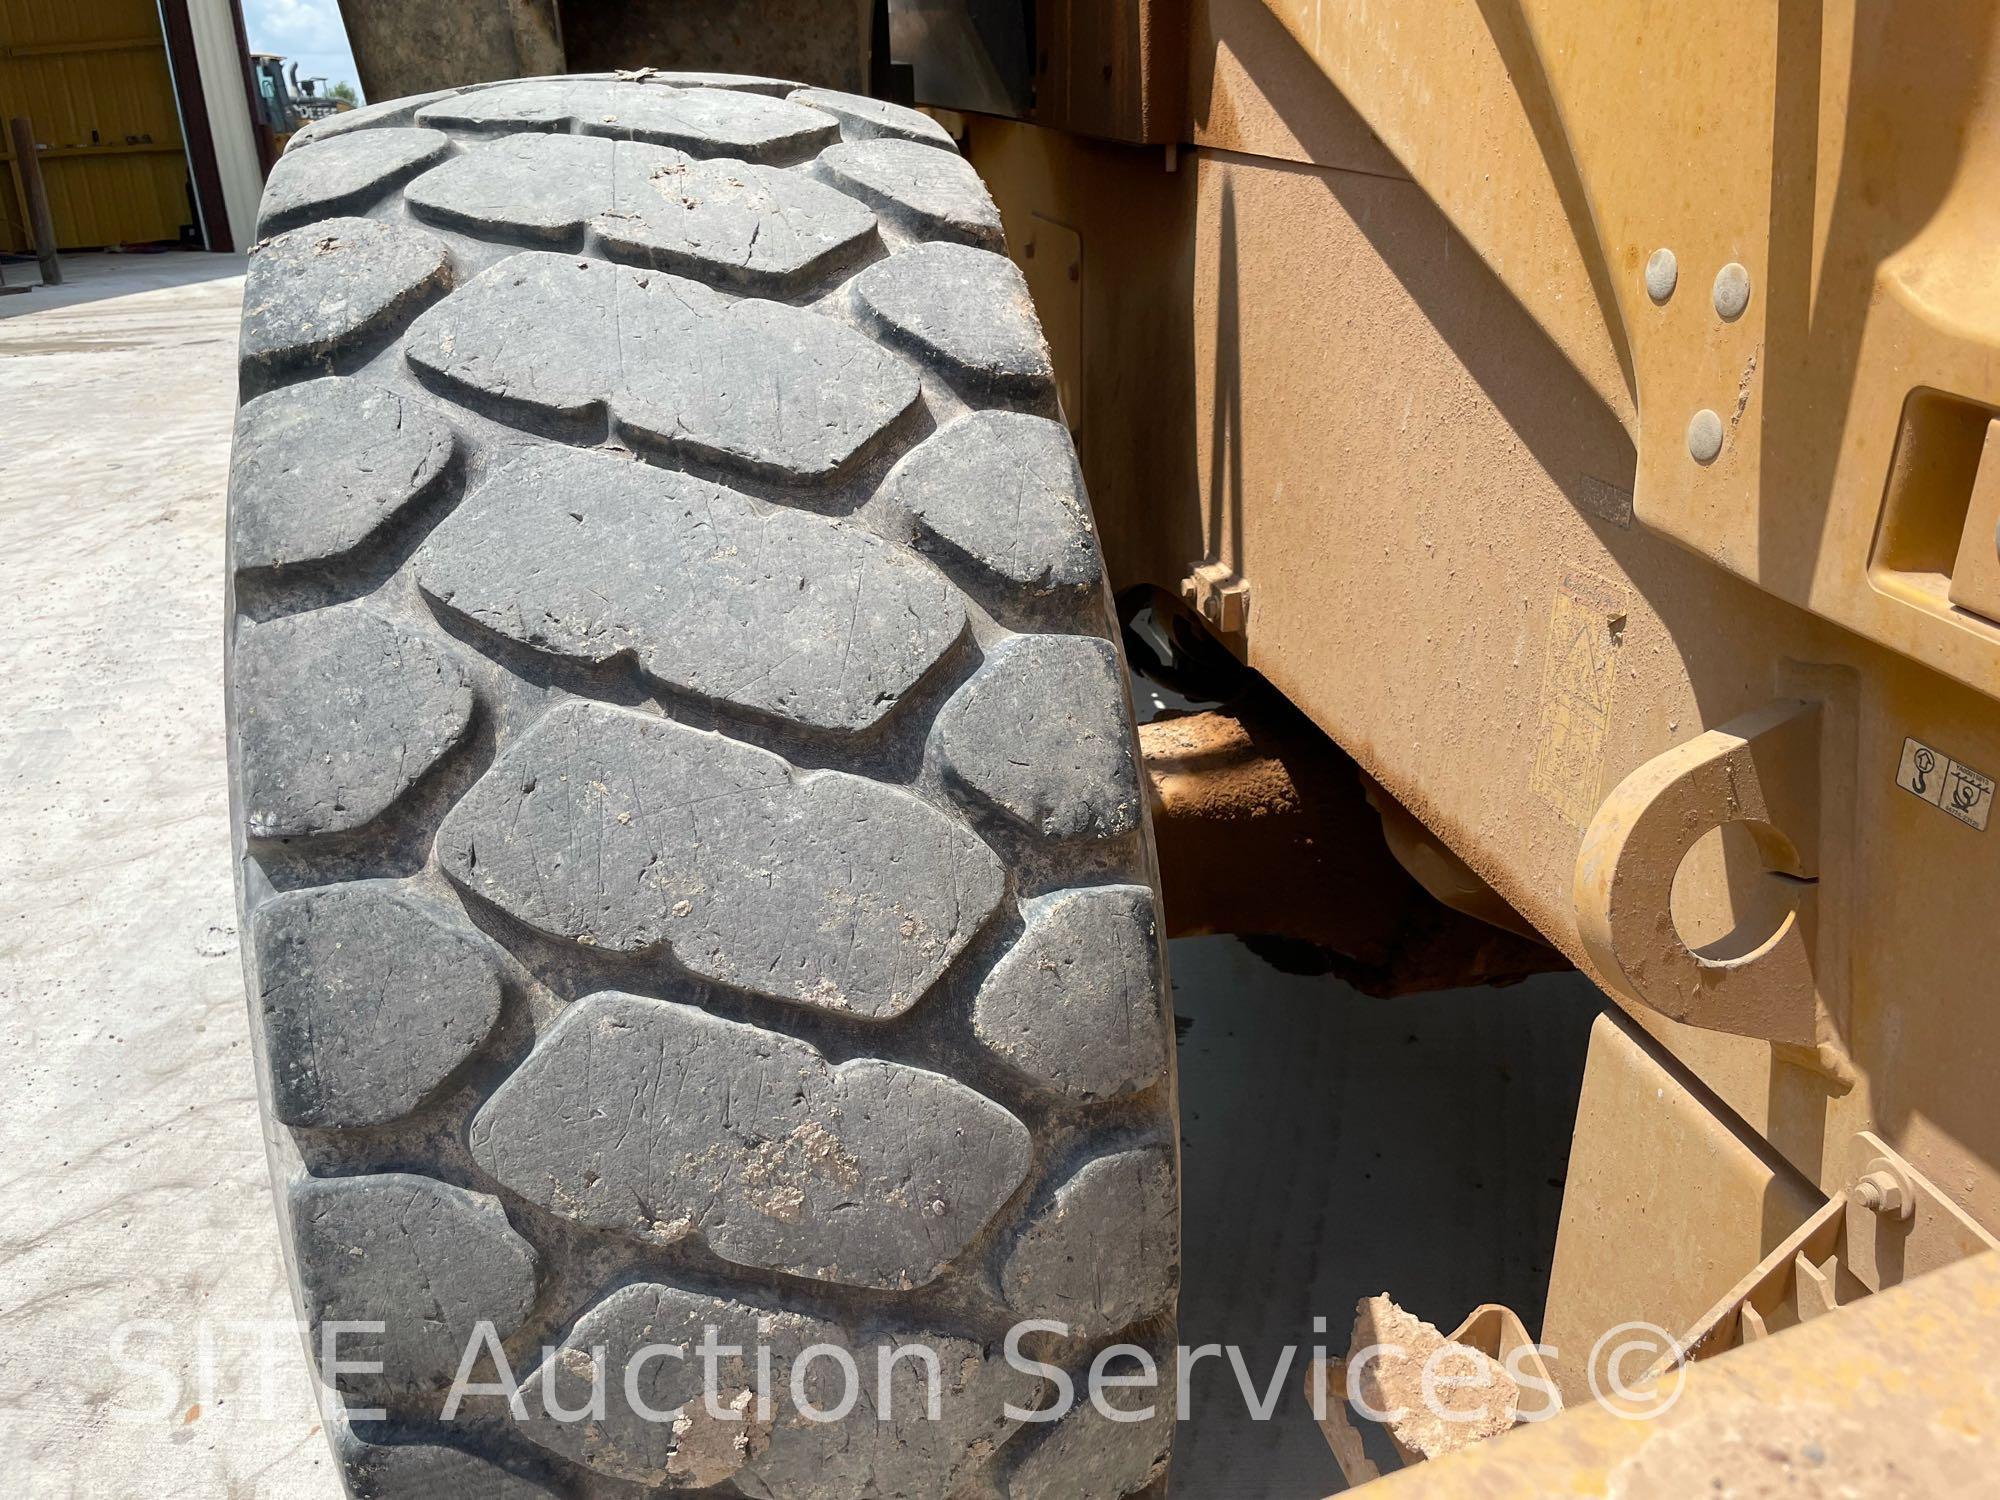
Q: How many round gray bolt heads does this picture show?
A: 3